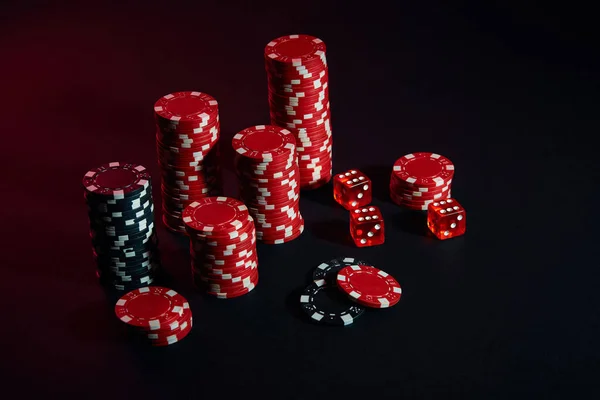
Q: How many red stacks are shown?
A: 6